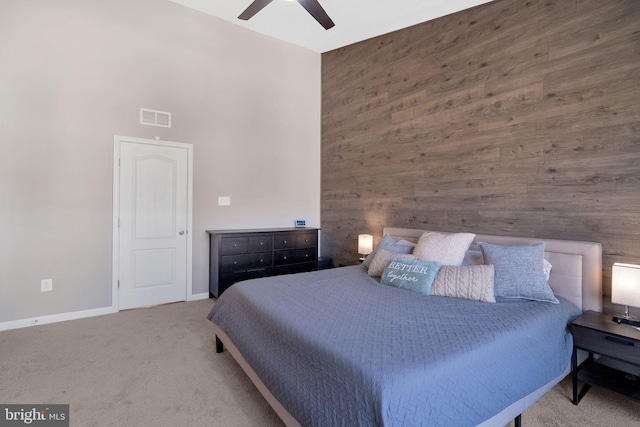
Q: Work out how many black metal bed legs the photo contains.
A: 2